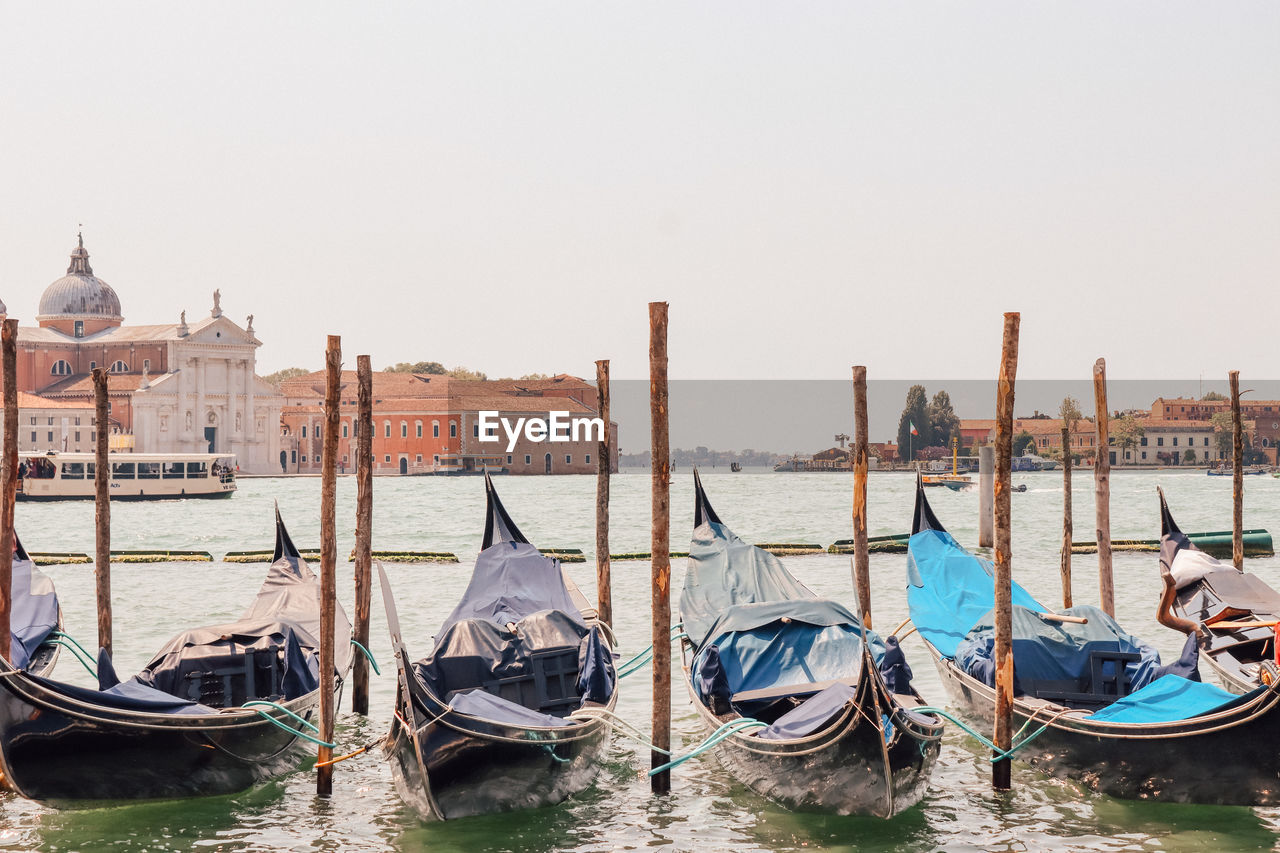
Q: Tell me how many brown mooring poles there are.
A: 11